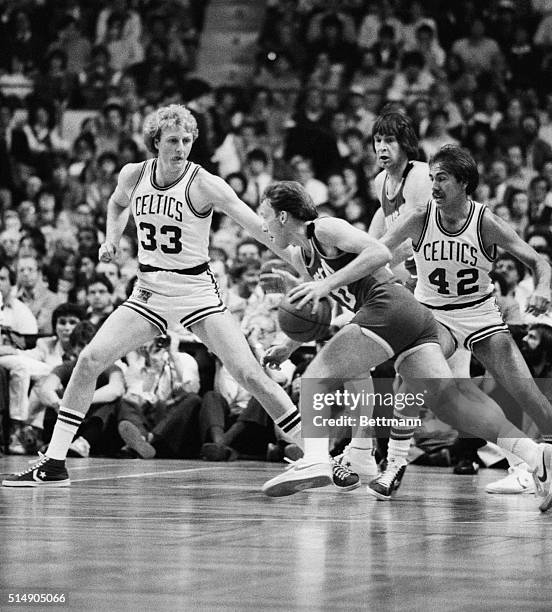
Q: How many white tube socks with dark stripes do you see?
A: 3